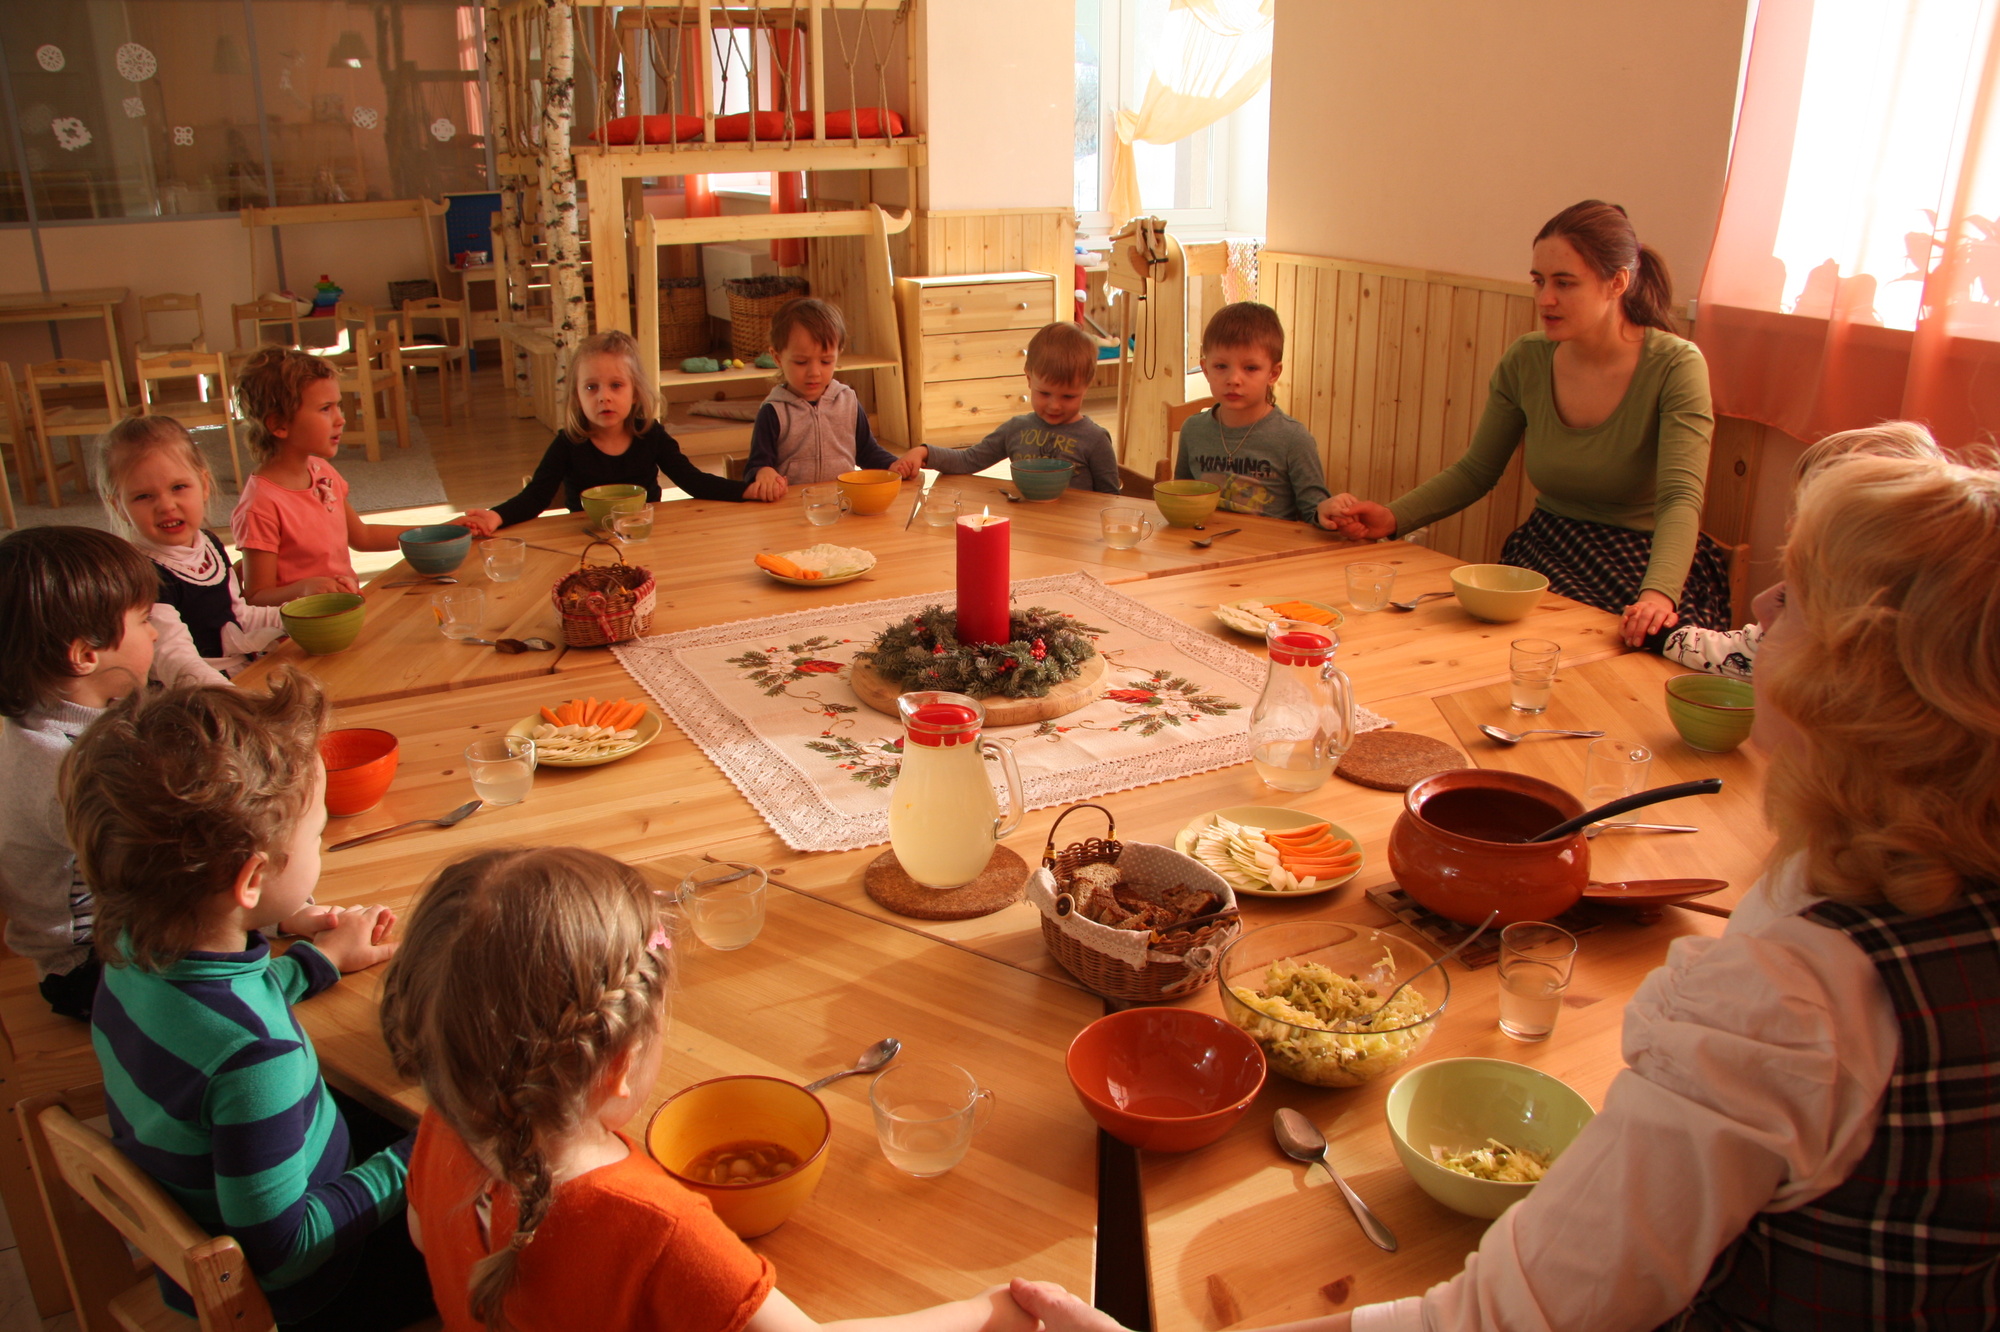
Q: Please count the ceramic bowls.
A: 12